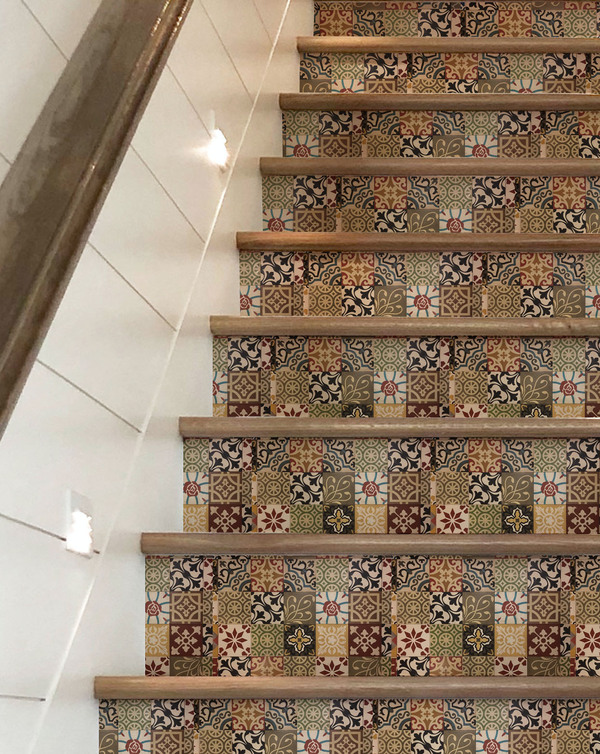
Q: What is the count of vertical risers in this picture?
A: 9